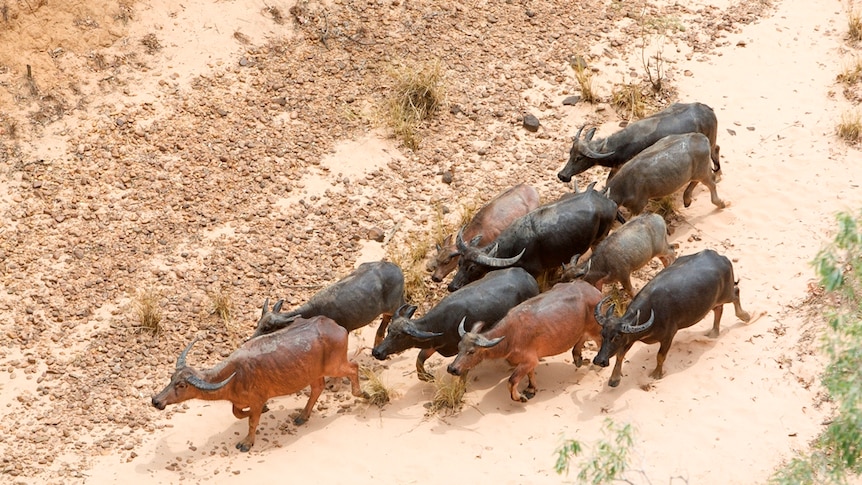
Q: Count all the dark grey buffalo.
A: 5